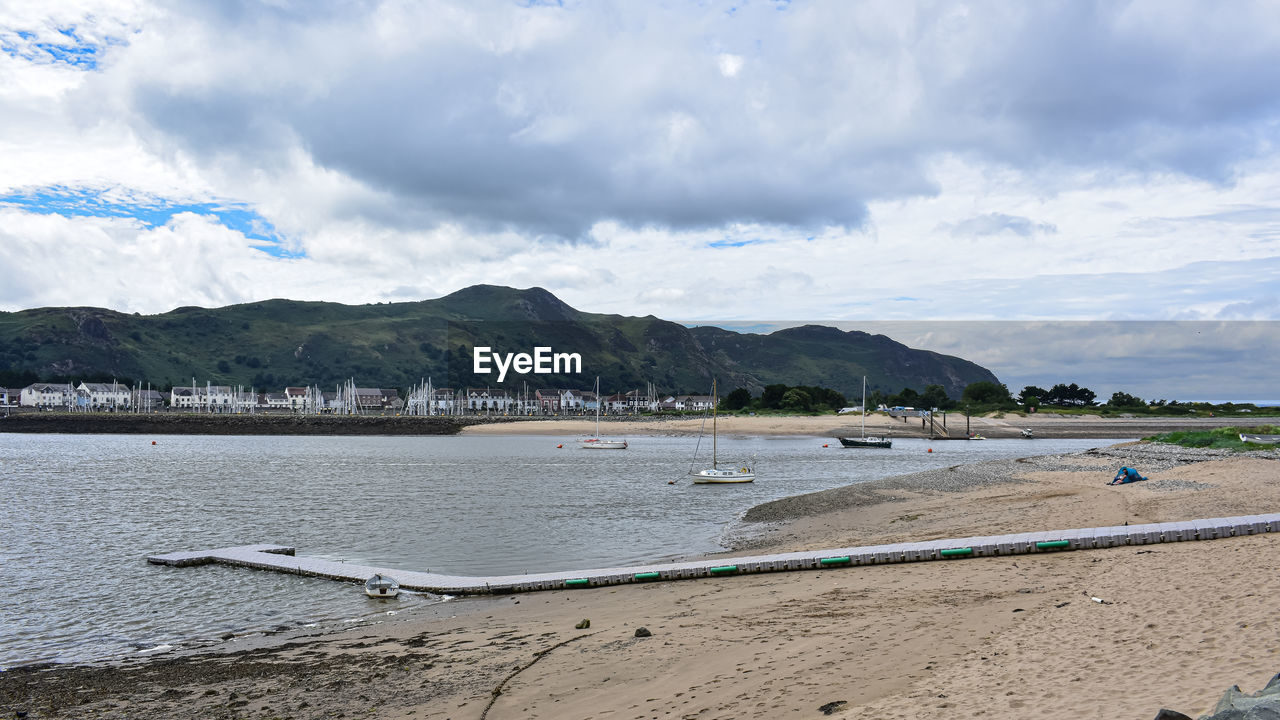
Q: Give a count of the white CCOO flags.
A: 0